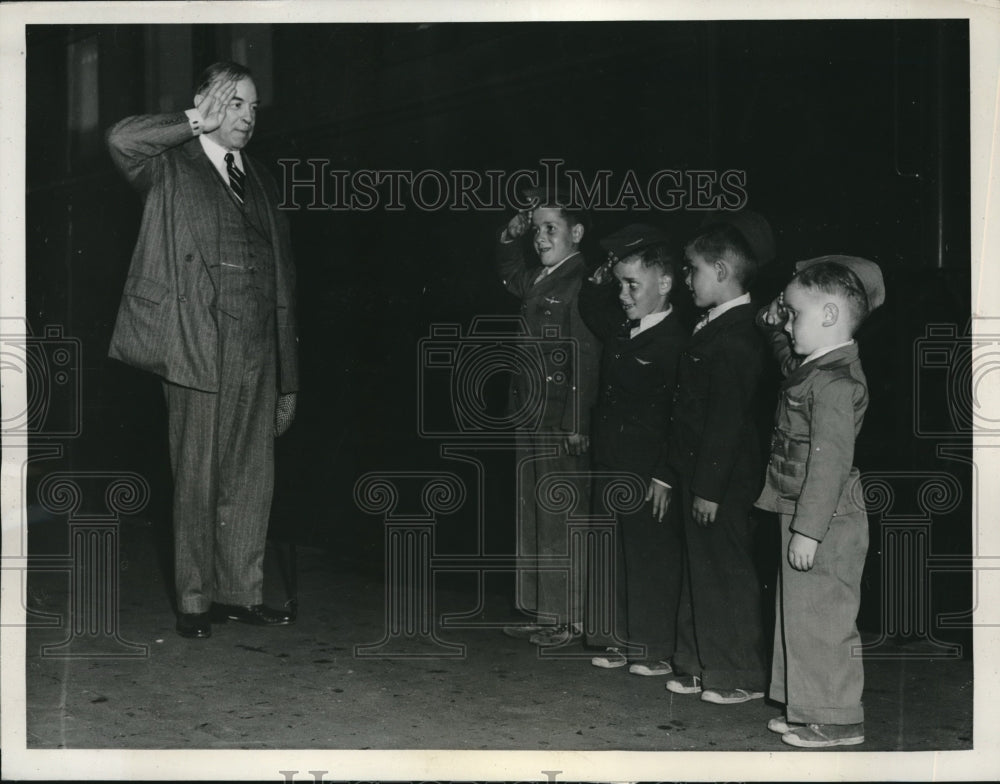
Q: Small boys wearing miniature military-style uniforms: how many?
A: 4